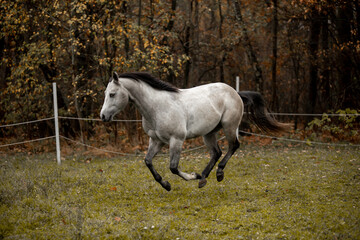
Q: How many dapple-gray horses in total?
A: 1